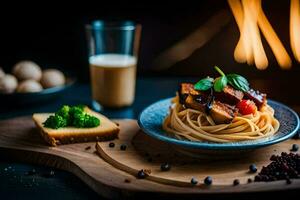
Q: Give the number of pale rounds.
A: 5